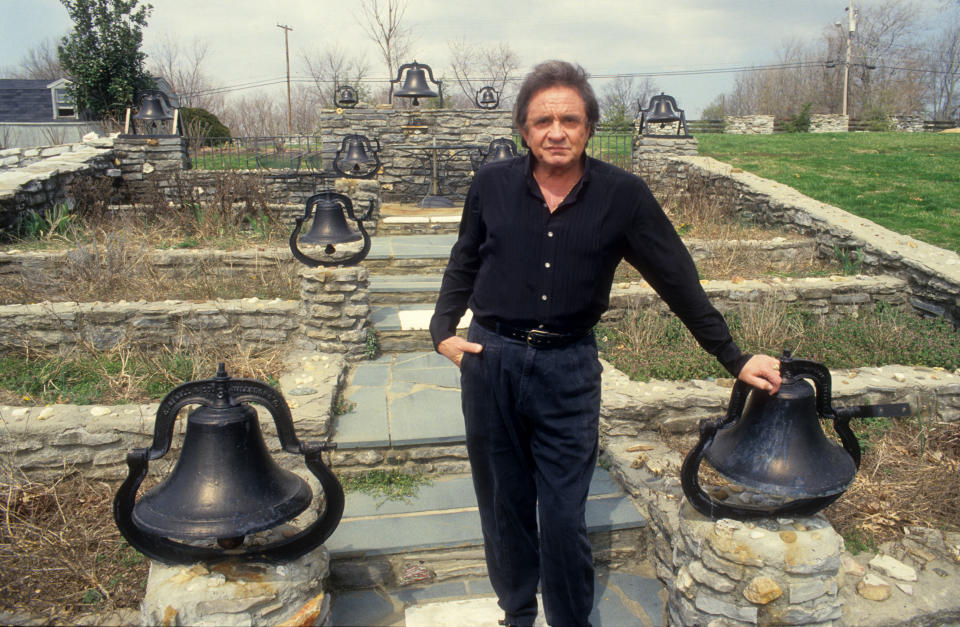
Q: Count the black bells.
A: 10